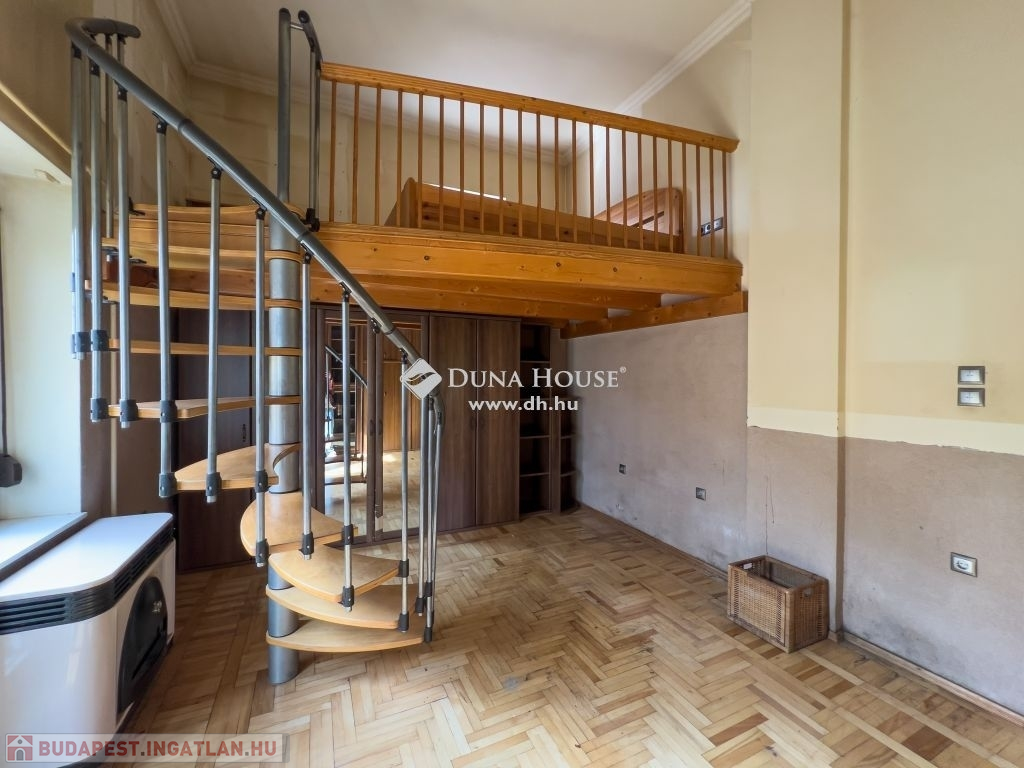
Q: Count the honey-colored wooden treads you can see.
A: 10